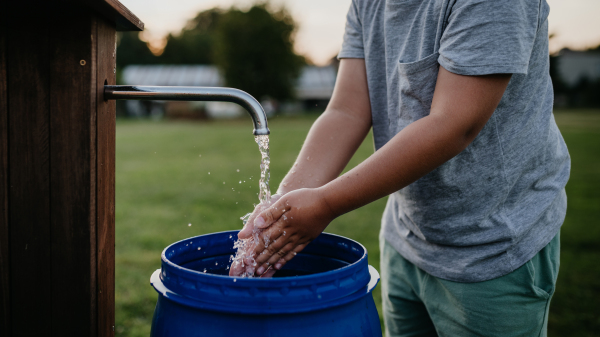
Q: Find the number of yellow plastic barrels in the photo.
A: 0